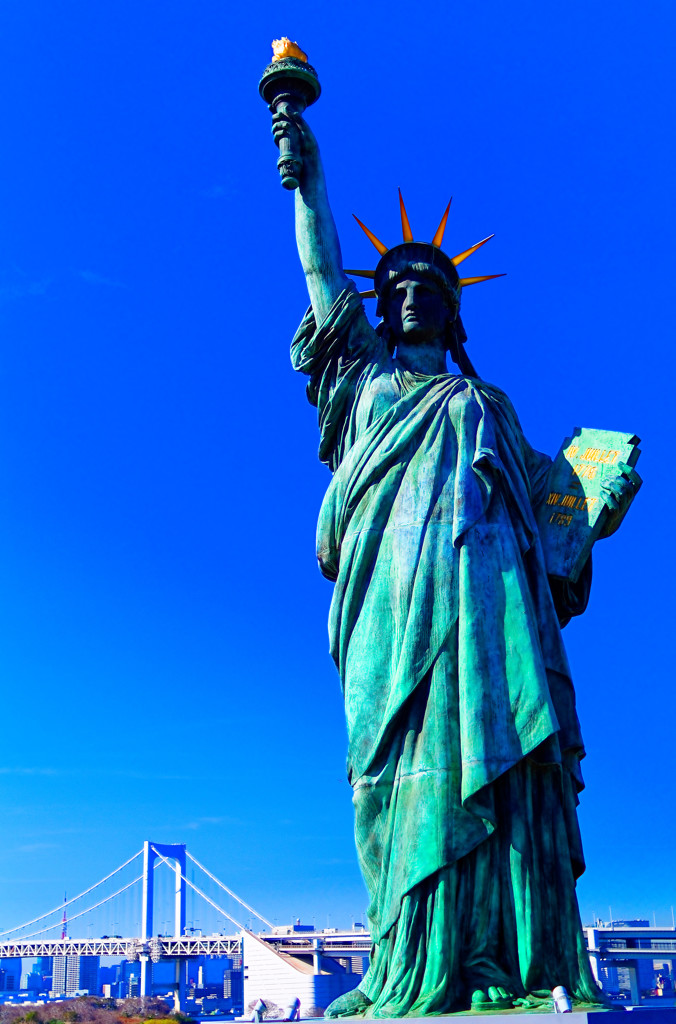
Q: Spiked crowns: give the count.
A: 1